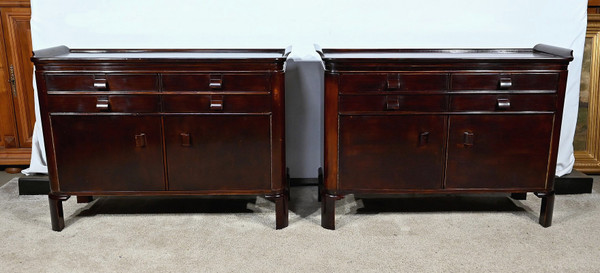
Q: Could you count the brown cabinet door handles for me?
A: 4